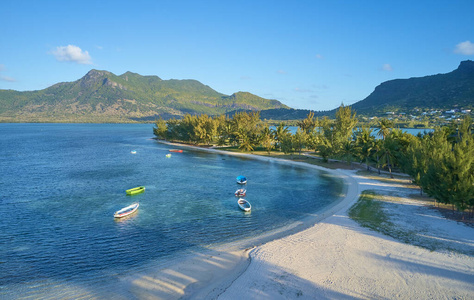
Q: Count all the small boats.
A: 8